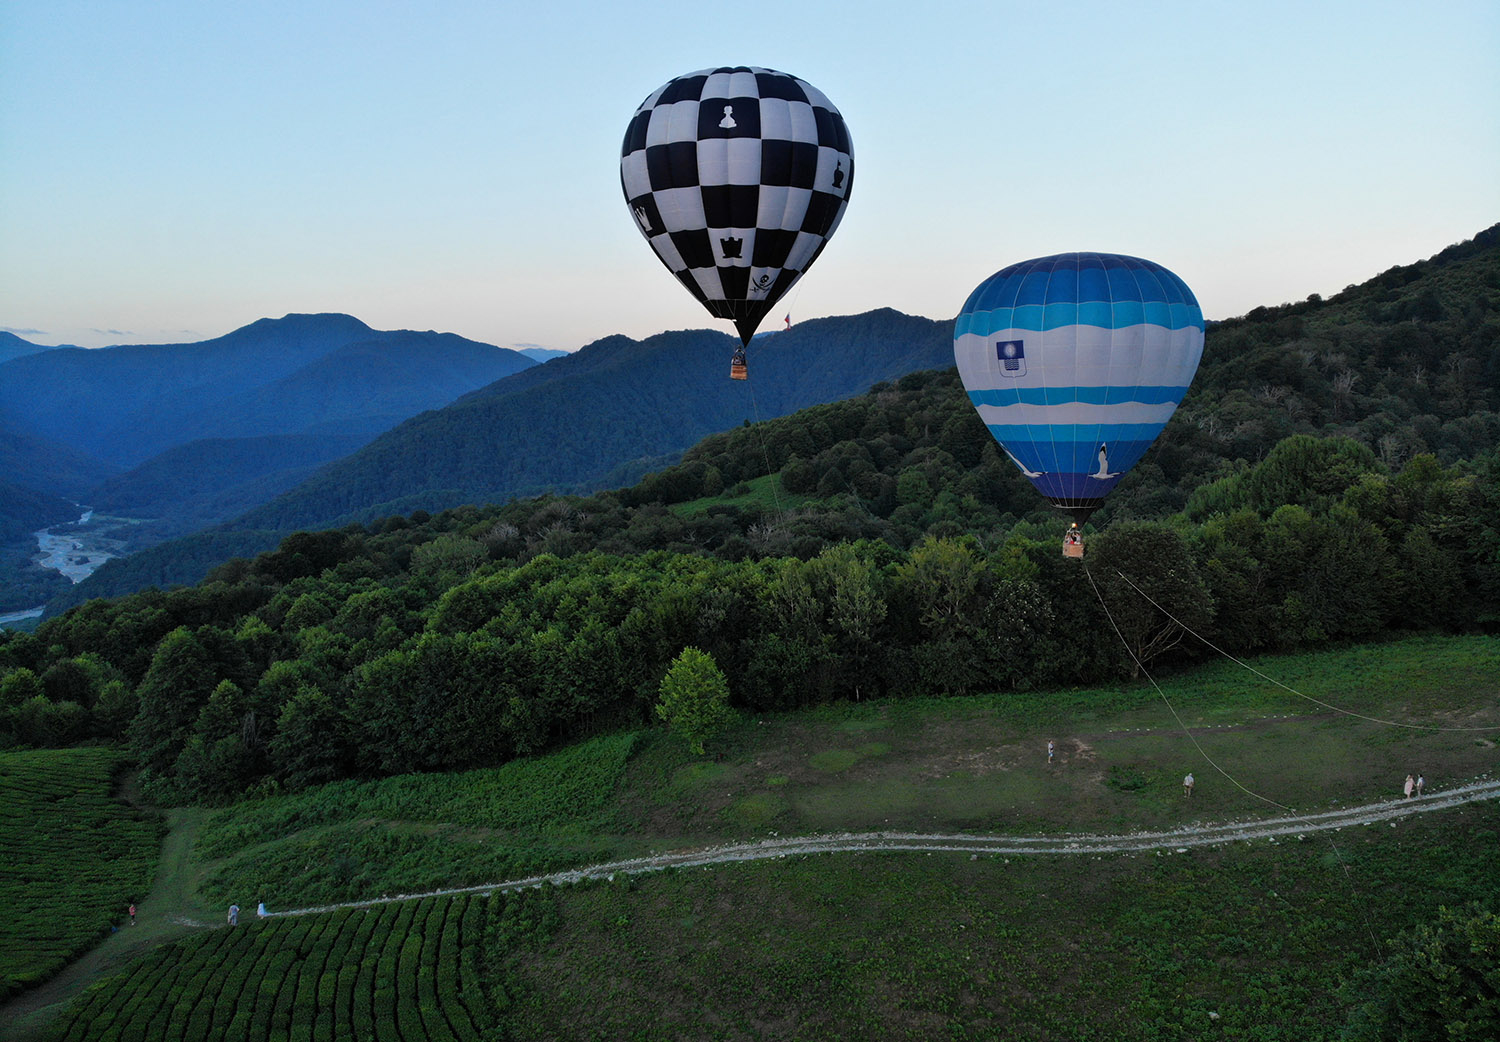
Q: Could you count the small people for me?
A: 7